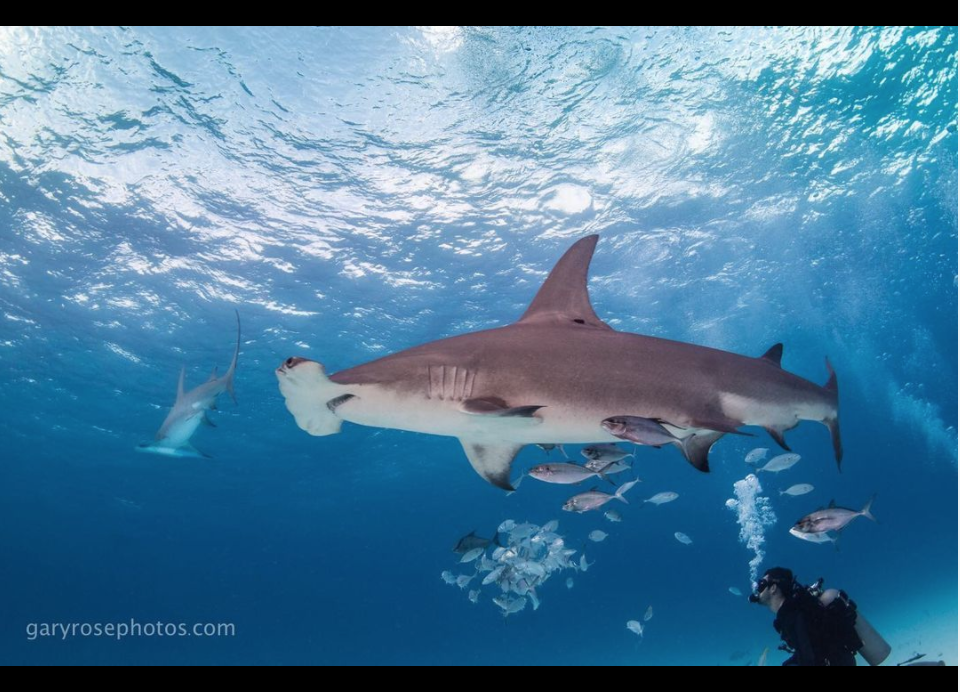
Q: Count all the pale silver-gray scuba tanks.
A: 1